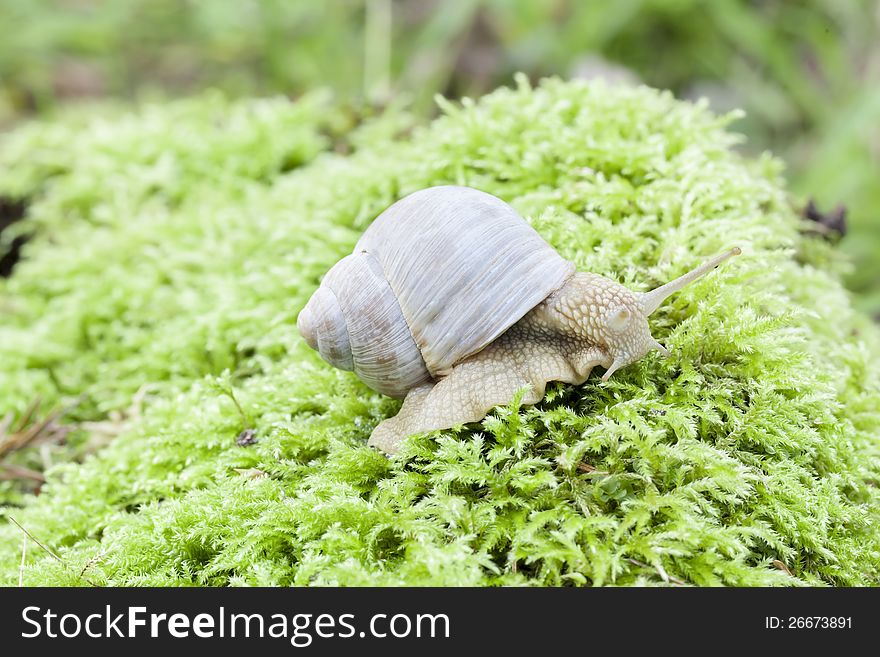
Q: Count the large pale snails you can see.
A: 1